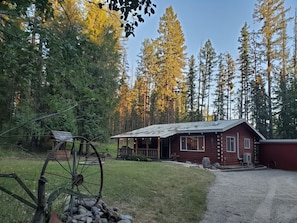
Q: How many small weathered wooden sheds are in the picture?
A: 1